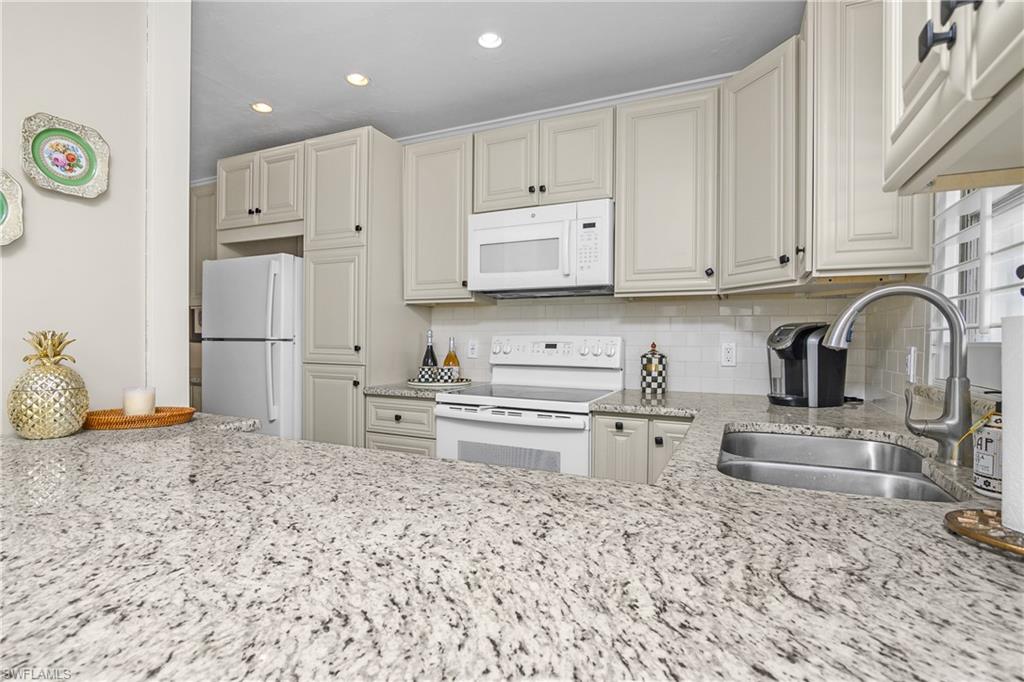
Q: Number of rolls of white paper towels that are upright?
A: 1